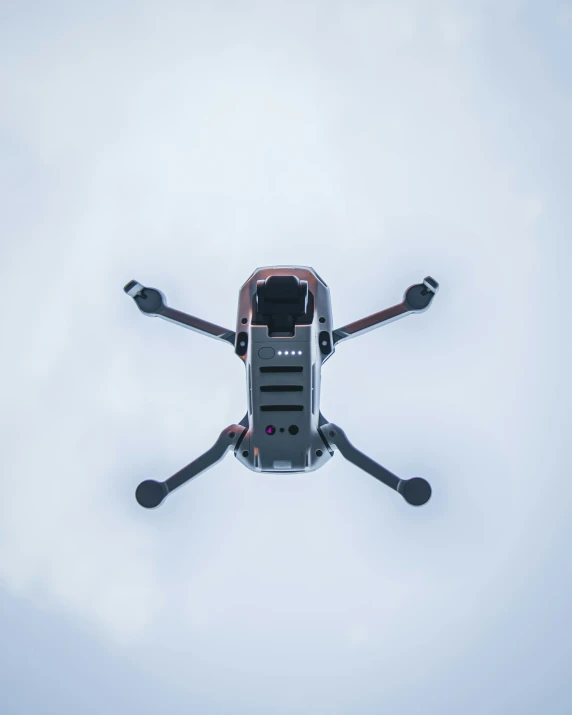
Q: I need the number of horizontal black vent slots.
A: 3